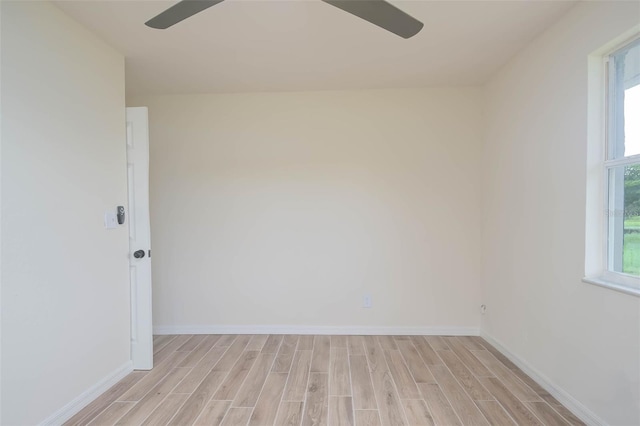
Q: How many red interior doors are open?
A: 0